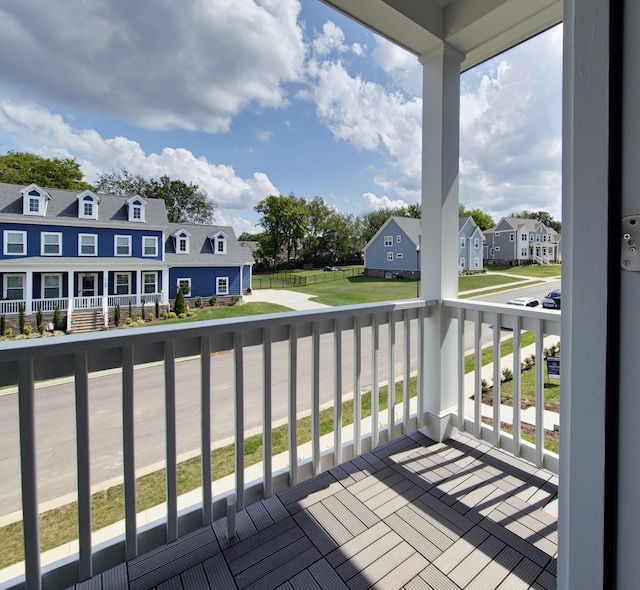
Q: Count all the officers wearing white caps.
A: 0